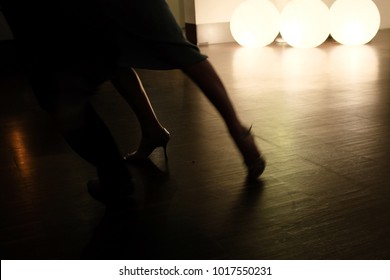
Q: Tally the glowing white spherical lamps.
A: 3